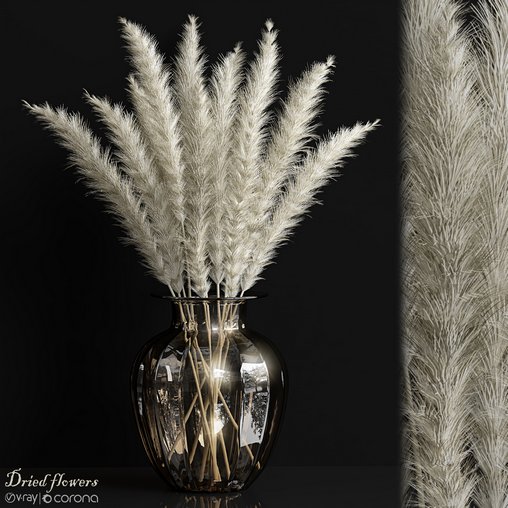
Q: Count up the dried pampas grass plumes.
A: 9